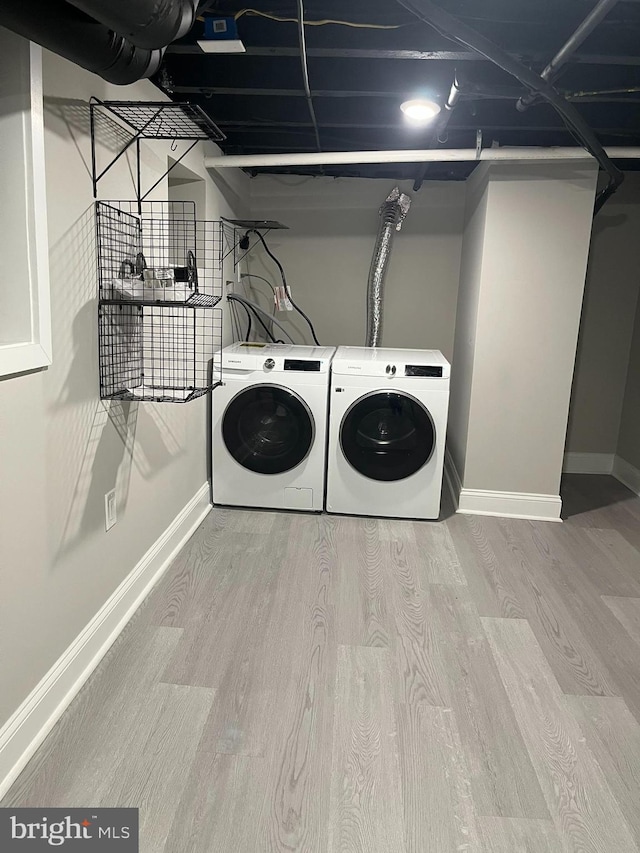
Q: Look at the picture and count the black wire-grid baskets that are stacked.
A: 2